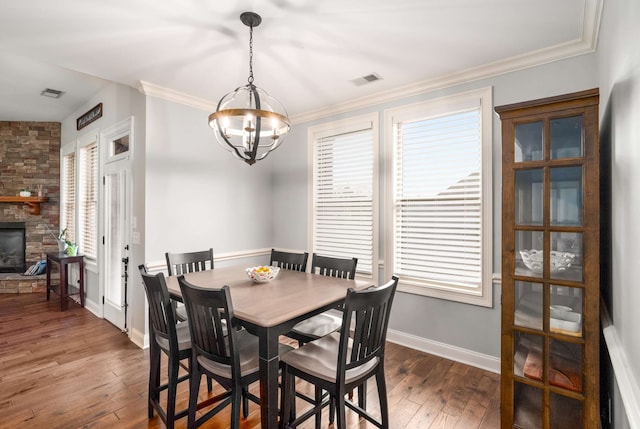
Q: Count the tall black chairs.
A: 6